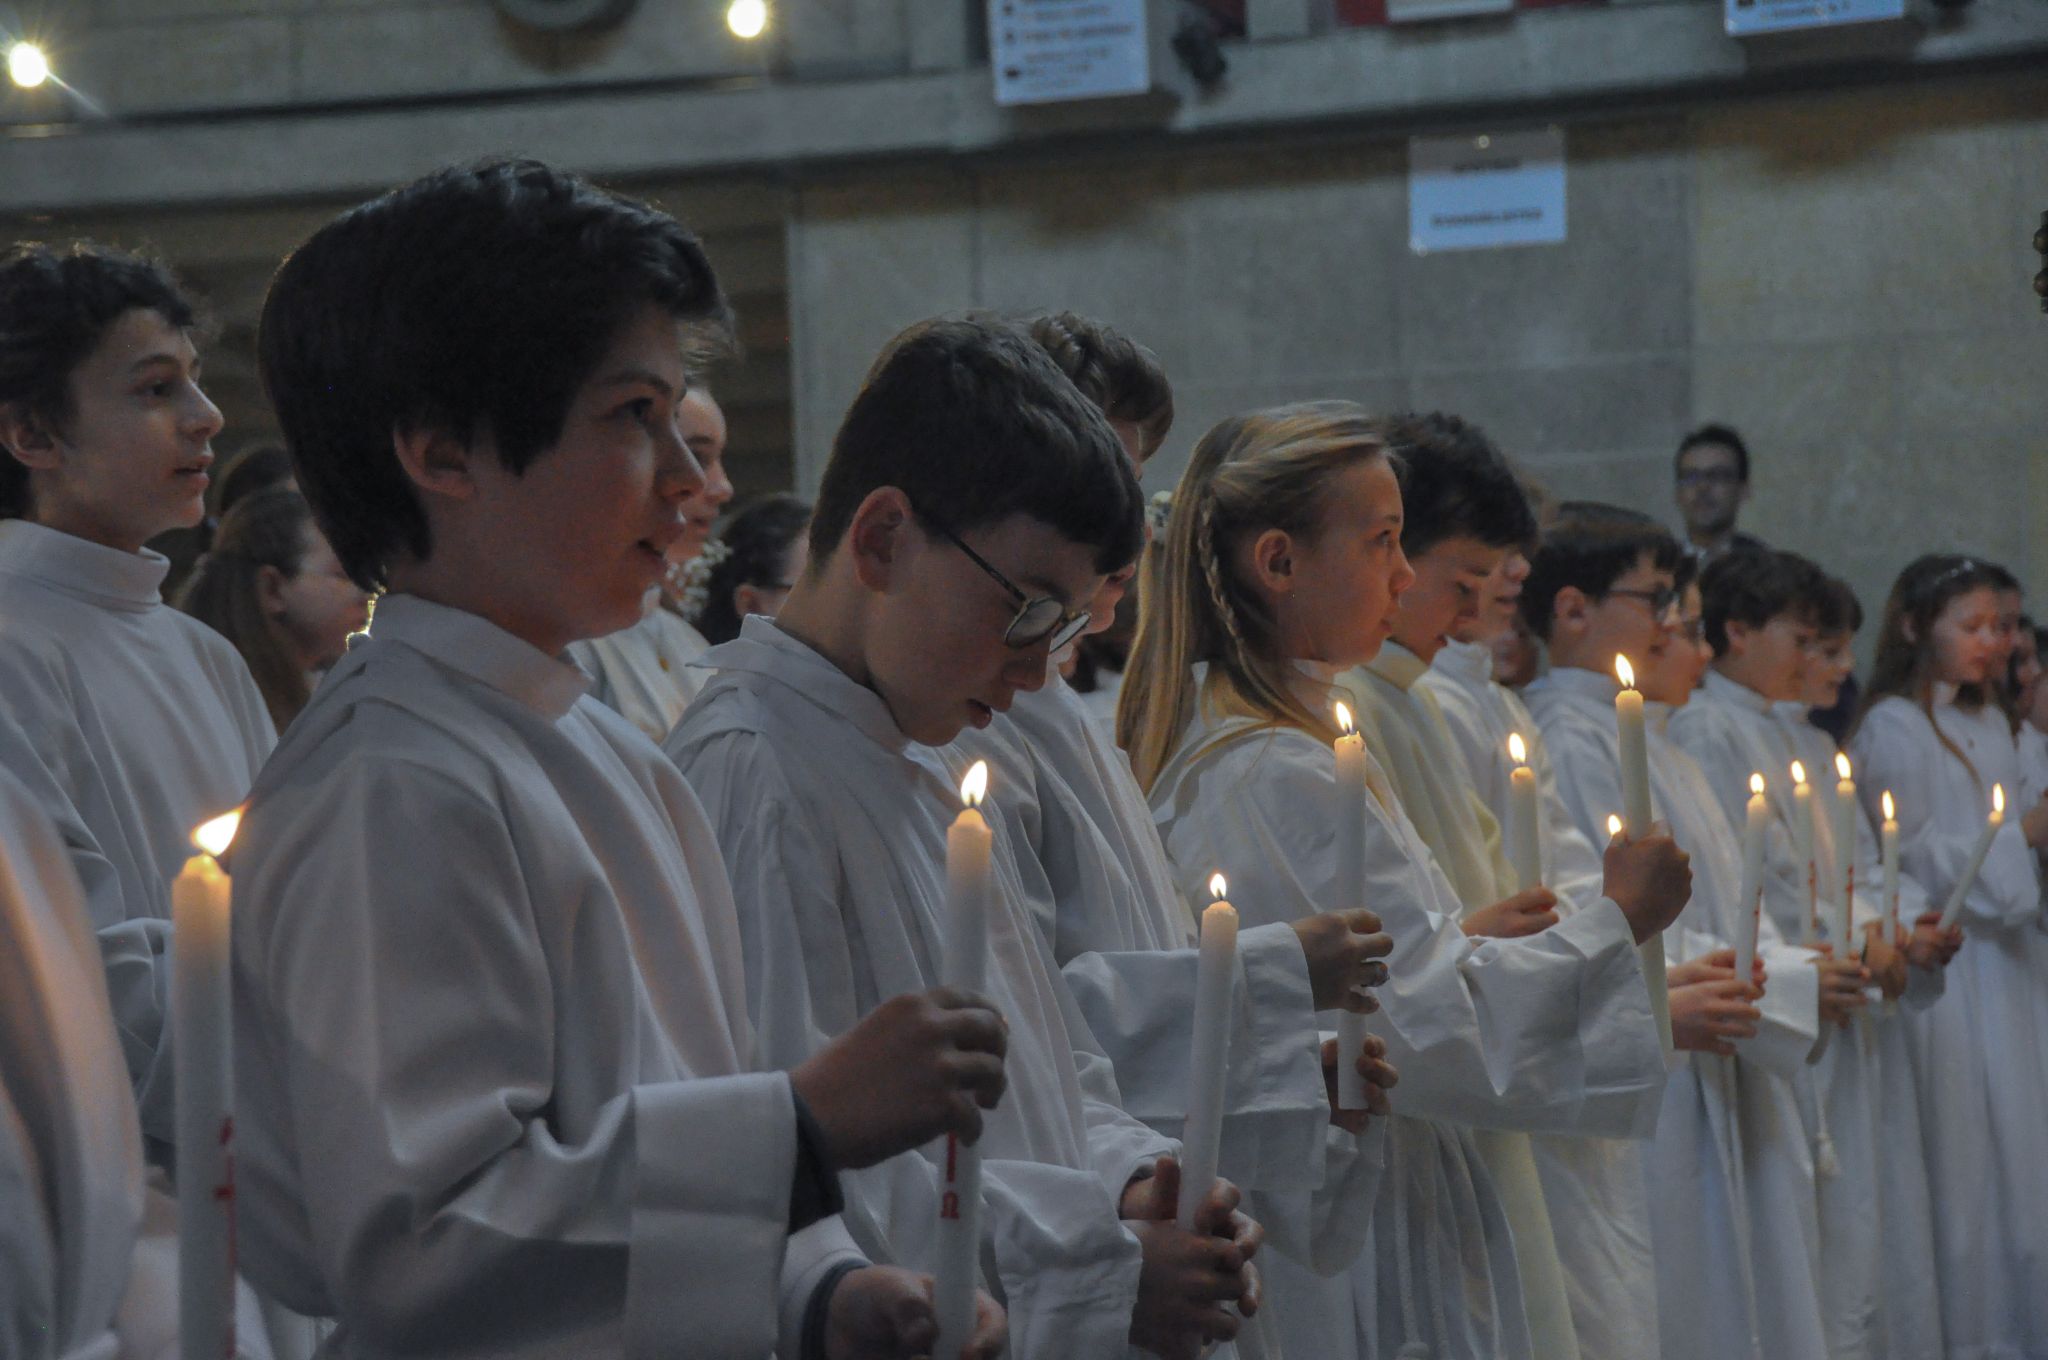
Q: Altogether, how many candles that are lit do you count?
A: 12